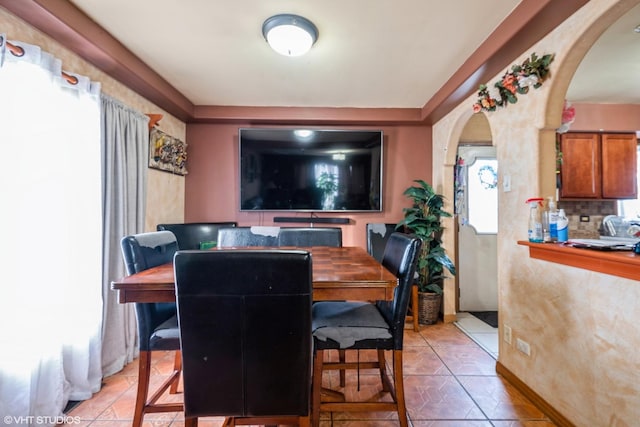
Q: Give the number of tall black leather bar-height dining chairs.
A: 7